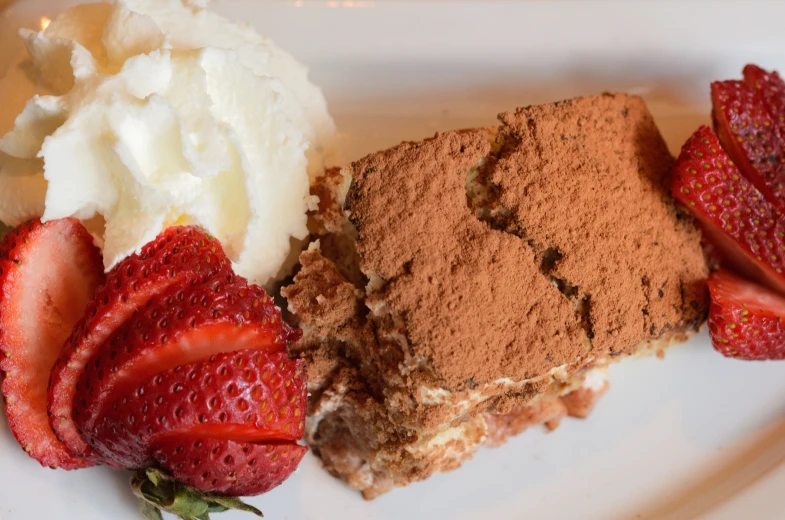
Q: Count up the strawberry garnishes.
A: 2